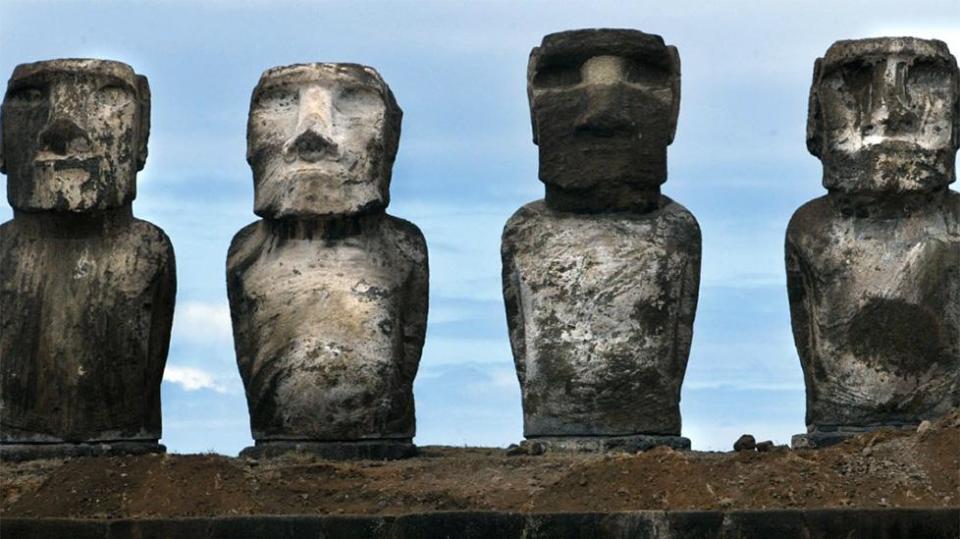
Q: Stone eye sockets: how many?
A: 8